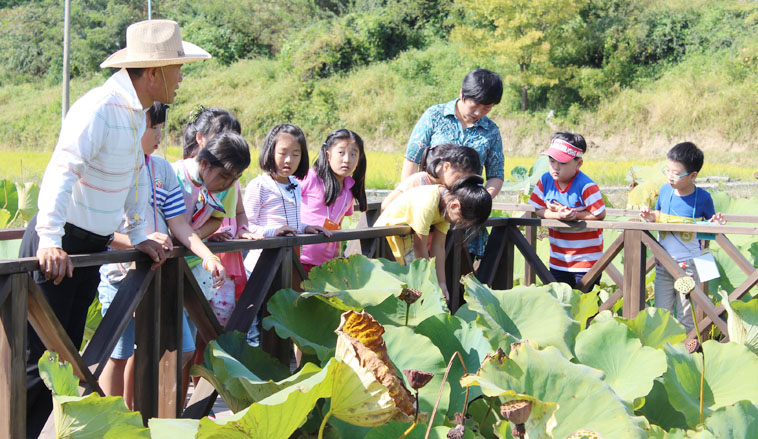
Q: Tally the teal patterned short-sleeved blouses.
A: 1